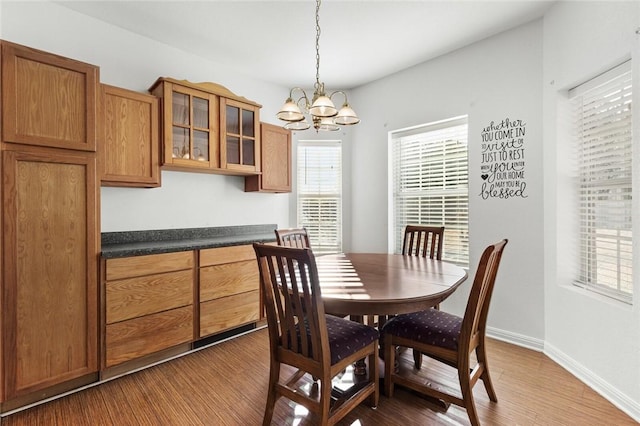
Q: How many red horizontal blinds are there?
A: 0